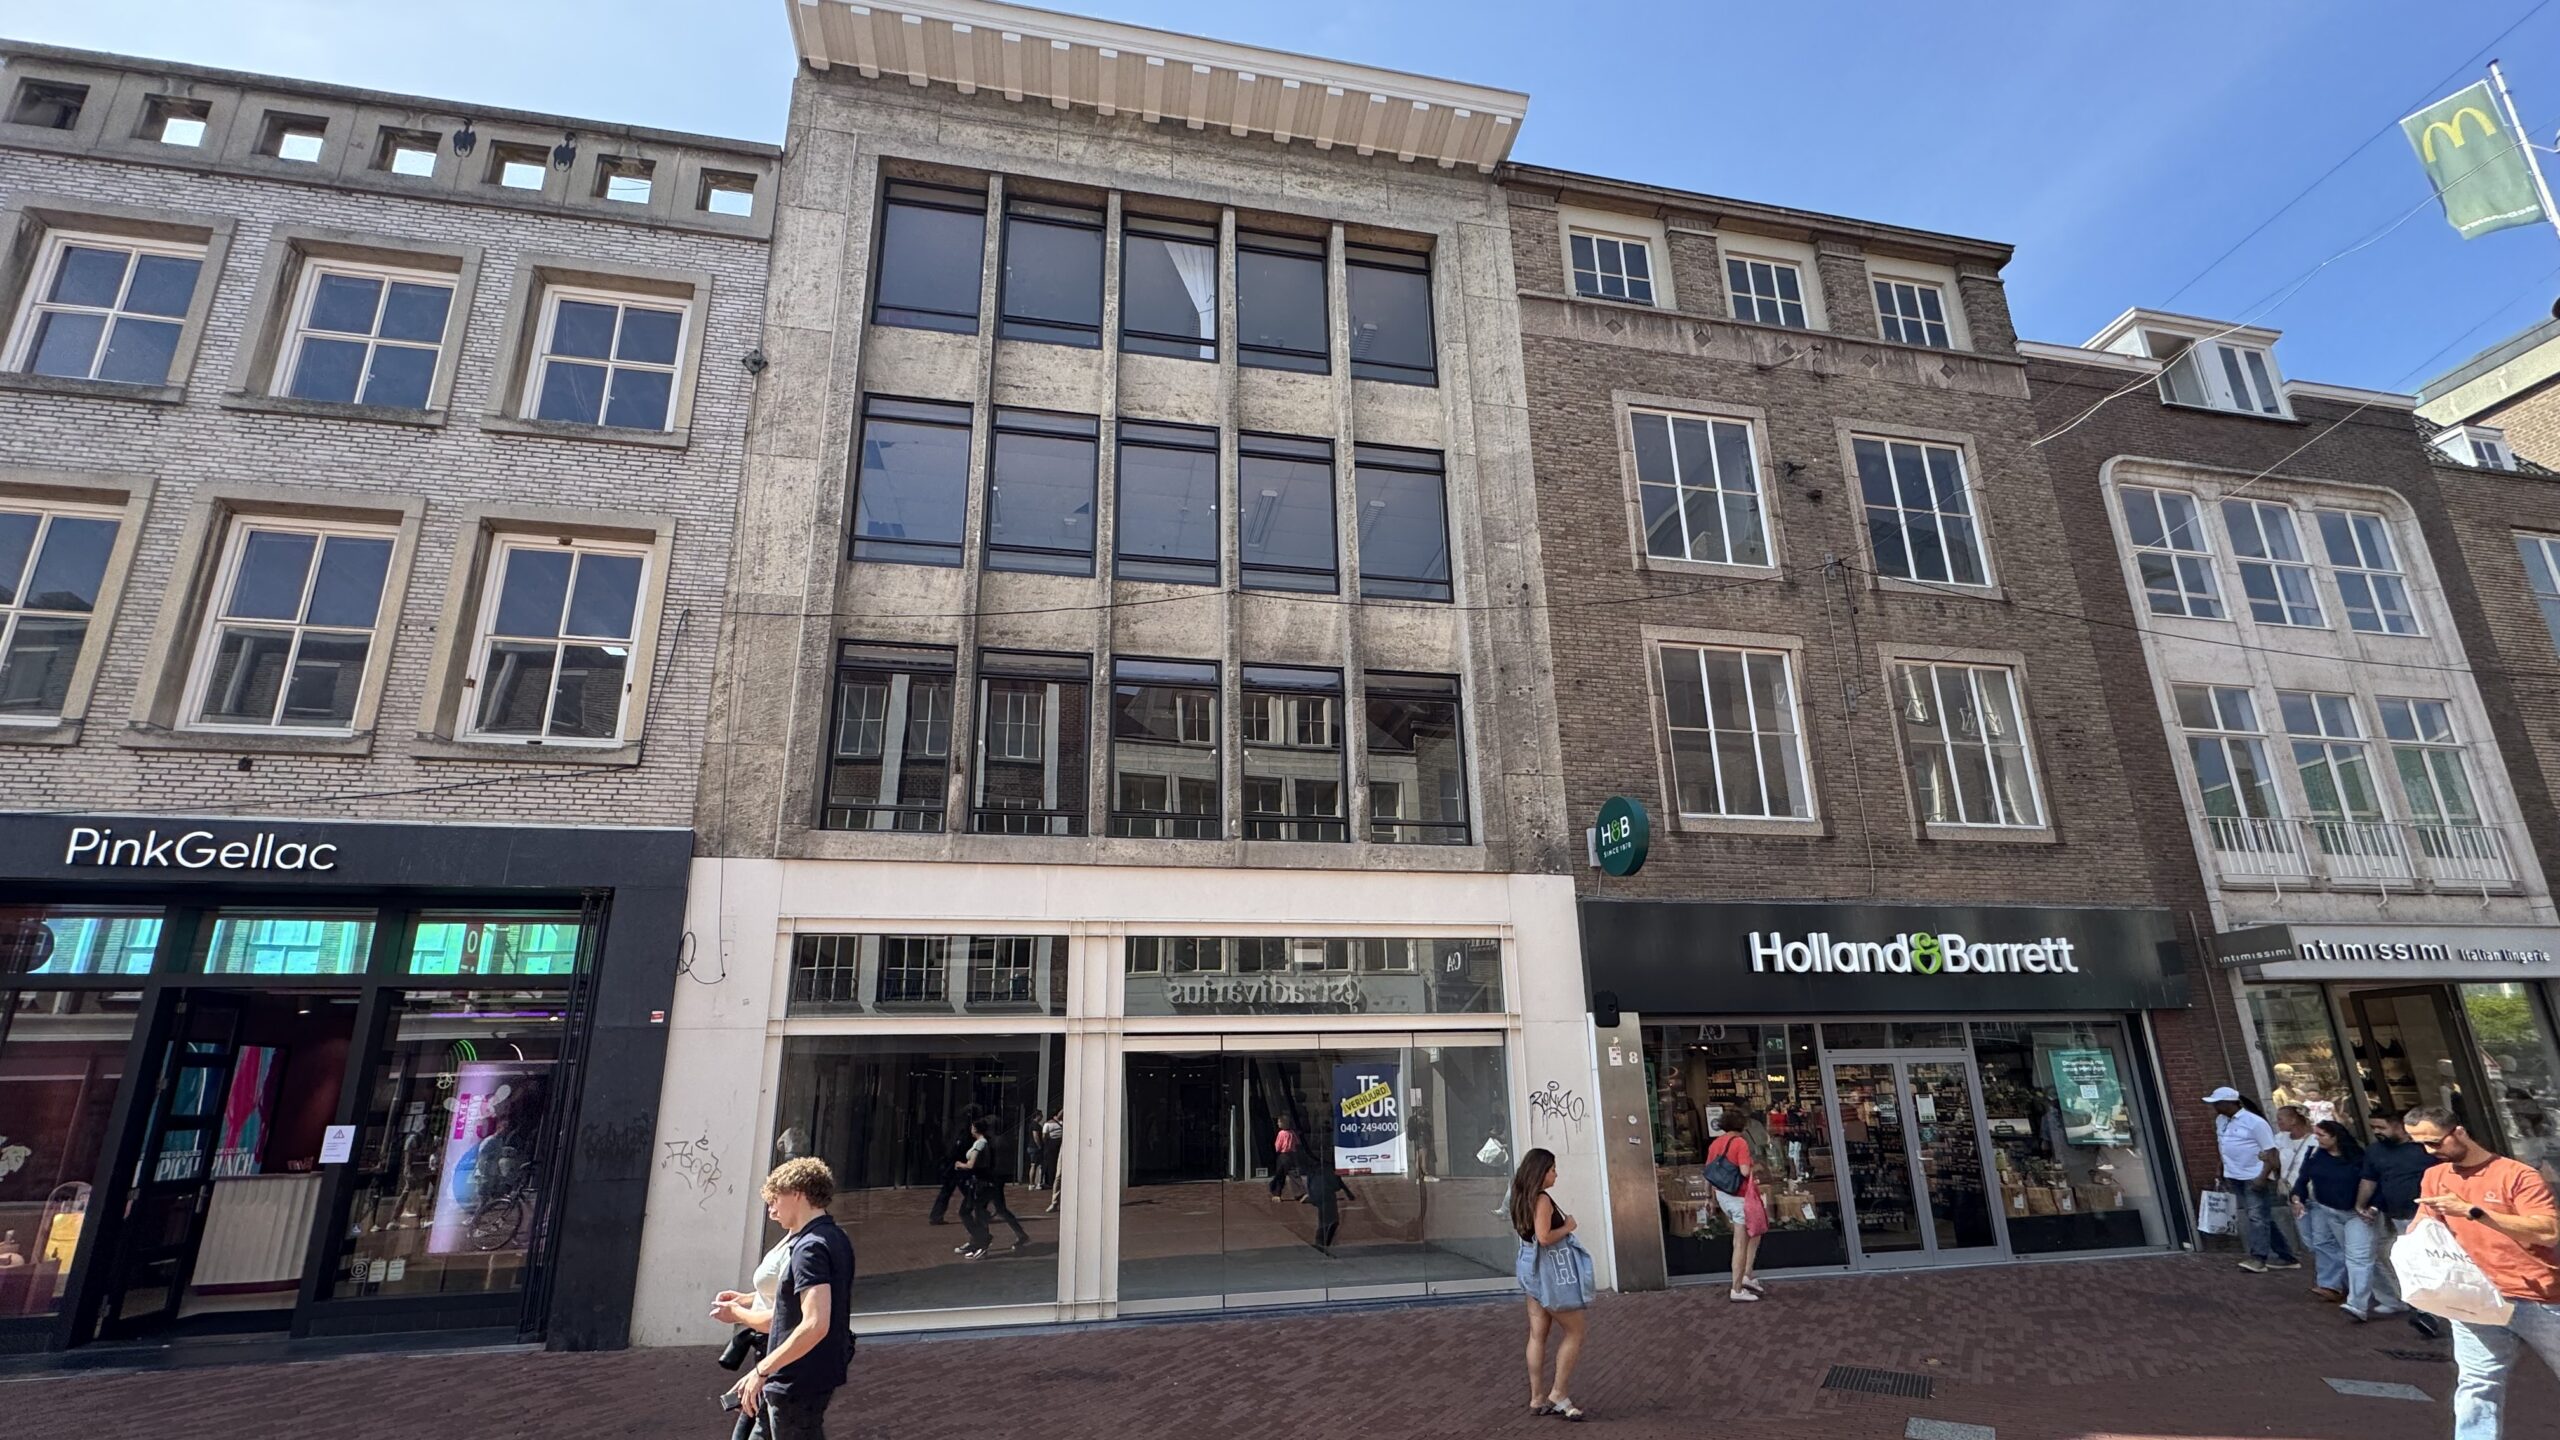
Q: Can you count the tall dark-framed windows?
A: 15